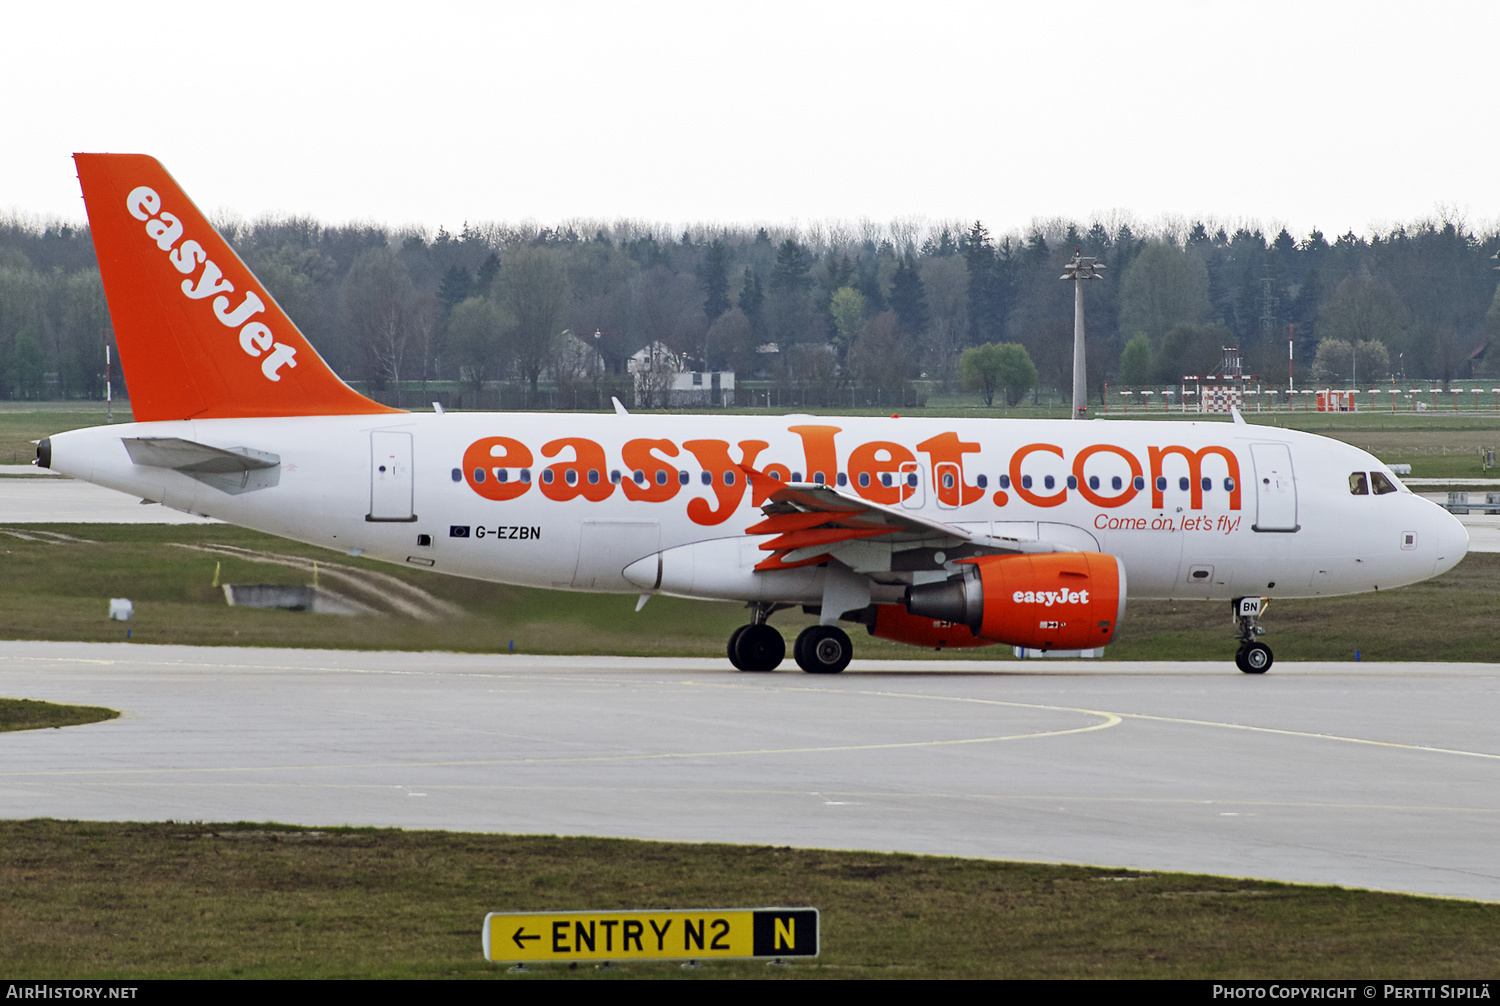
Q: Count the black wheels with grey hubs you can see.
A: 2